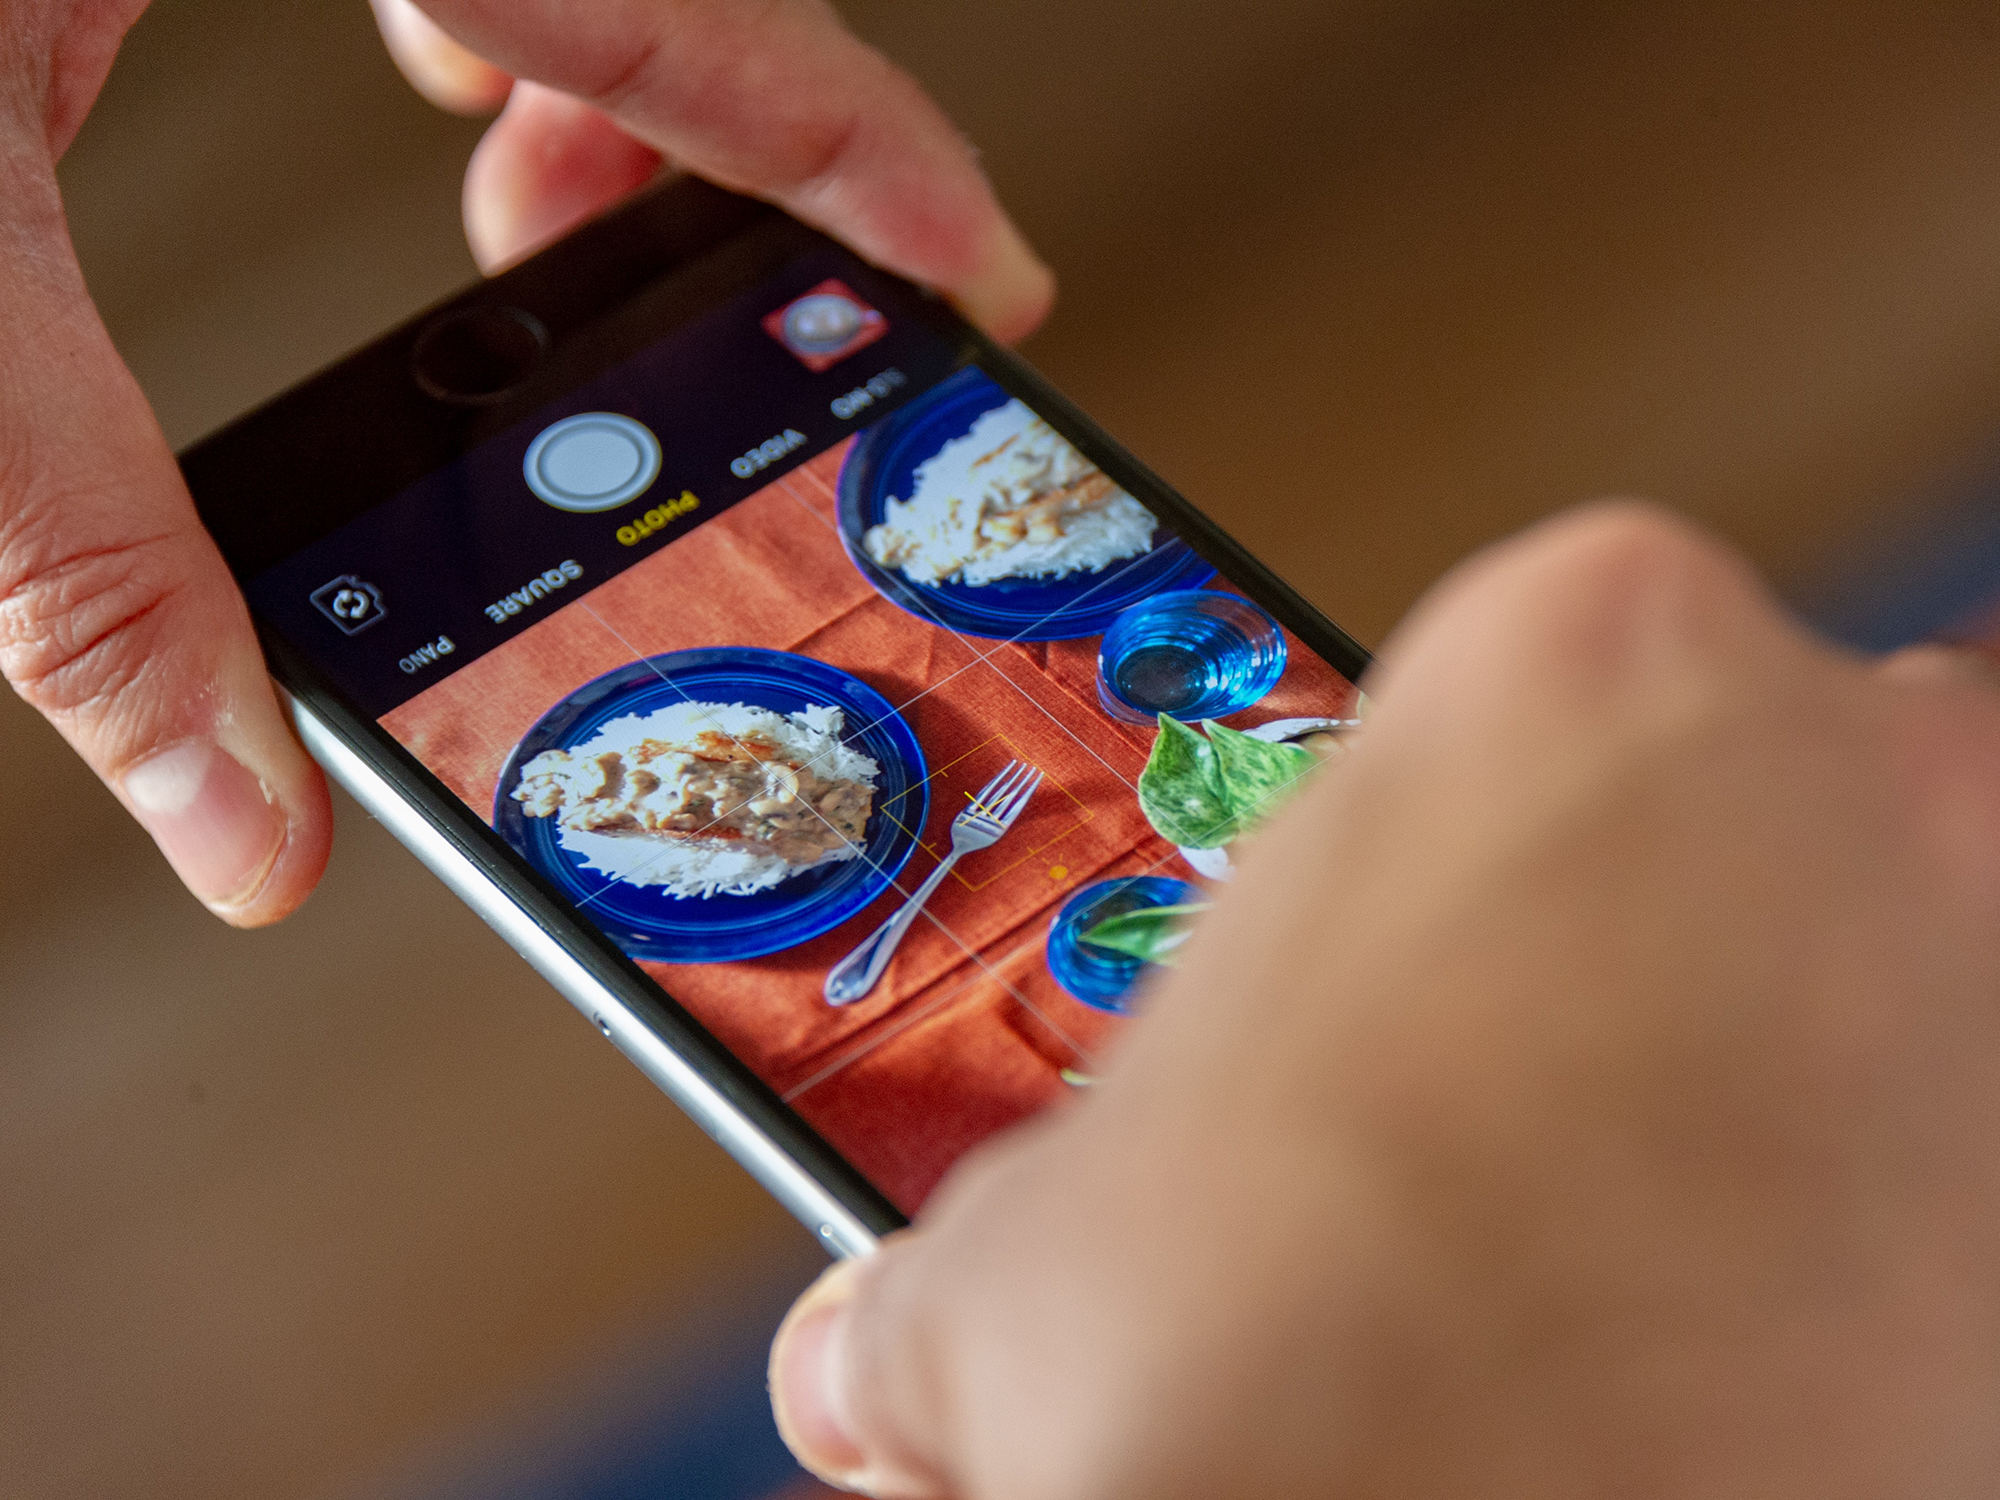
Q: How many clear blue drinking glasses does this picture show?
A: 2